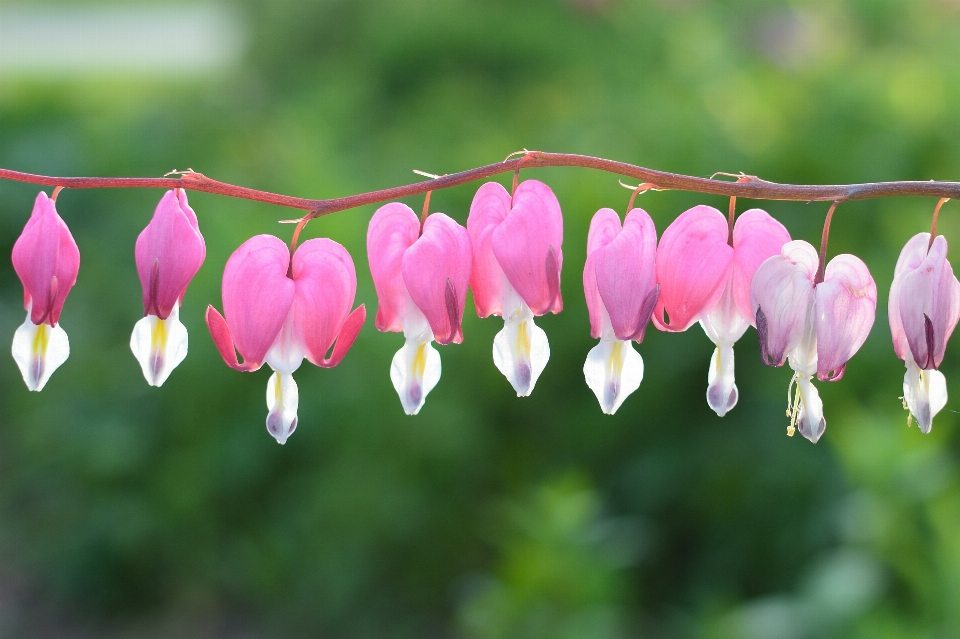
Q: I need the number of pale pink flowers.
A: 2